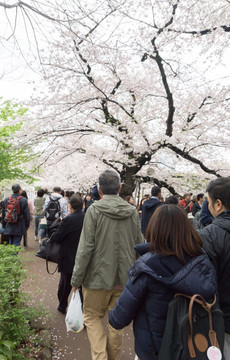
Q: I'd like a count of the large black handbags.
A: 1